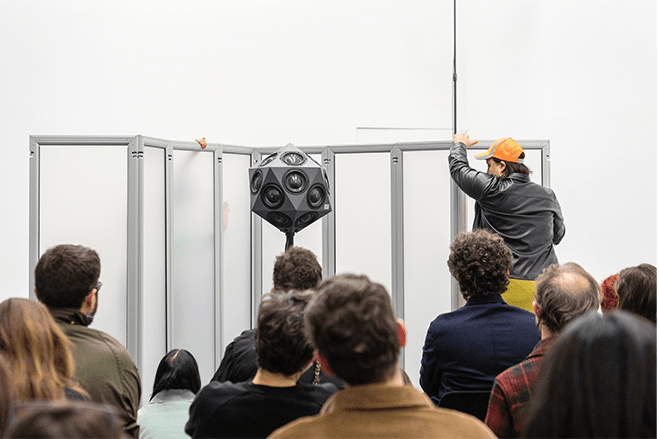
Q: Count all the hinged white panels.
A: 8